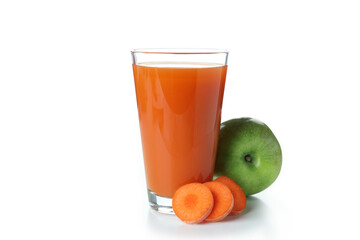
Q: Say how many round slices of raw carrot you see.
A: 3